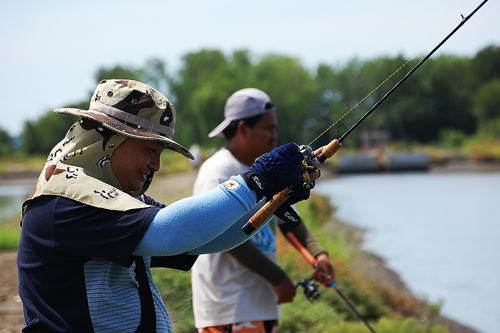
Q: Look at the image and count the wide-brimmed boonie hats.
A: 1